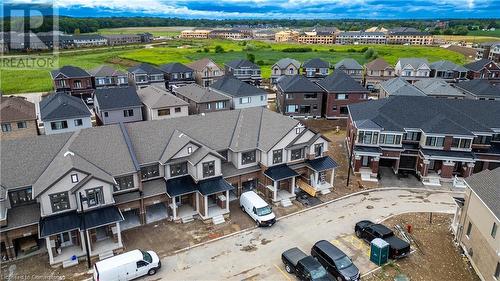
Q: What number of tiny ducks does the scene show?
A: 0